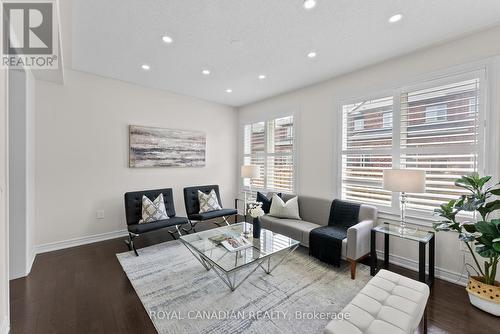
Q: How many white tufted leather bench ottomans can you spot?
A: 1